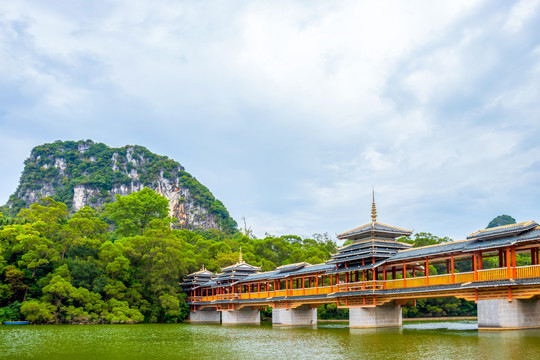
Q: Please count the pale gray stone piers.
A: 5